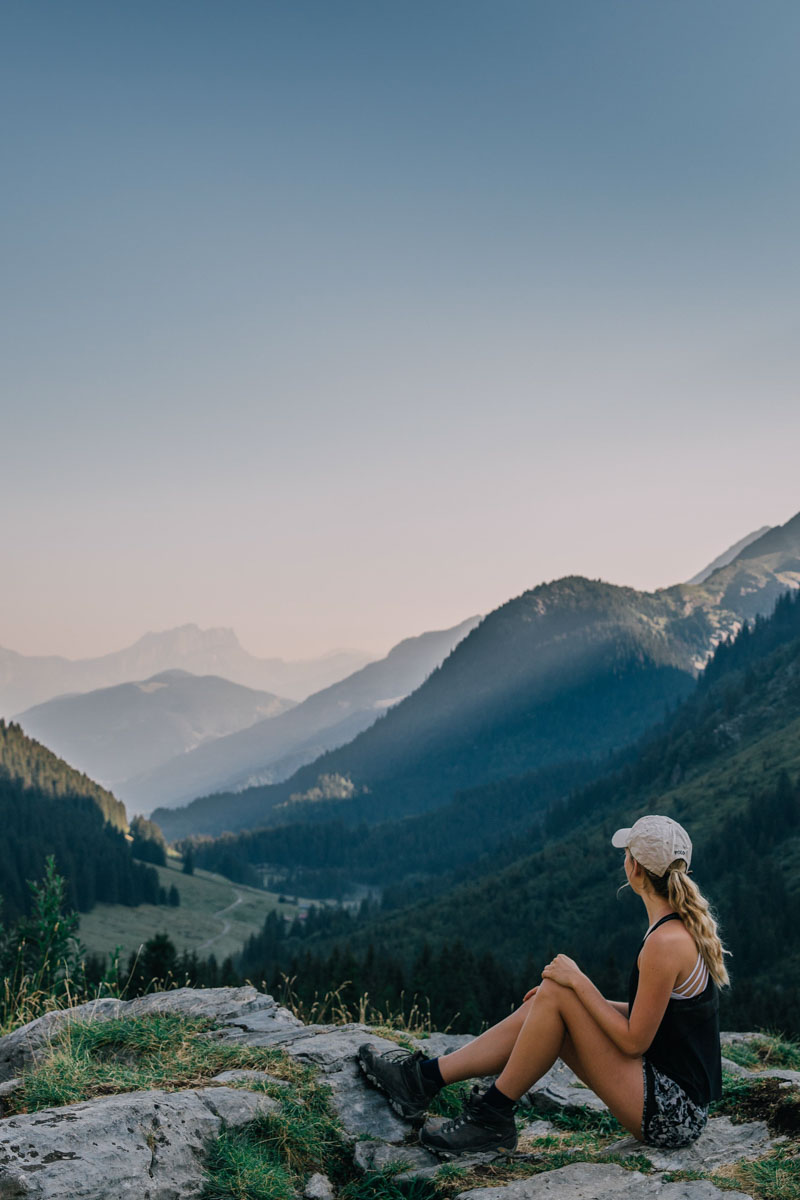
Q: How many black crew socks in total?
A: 2